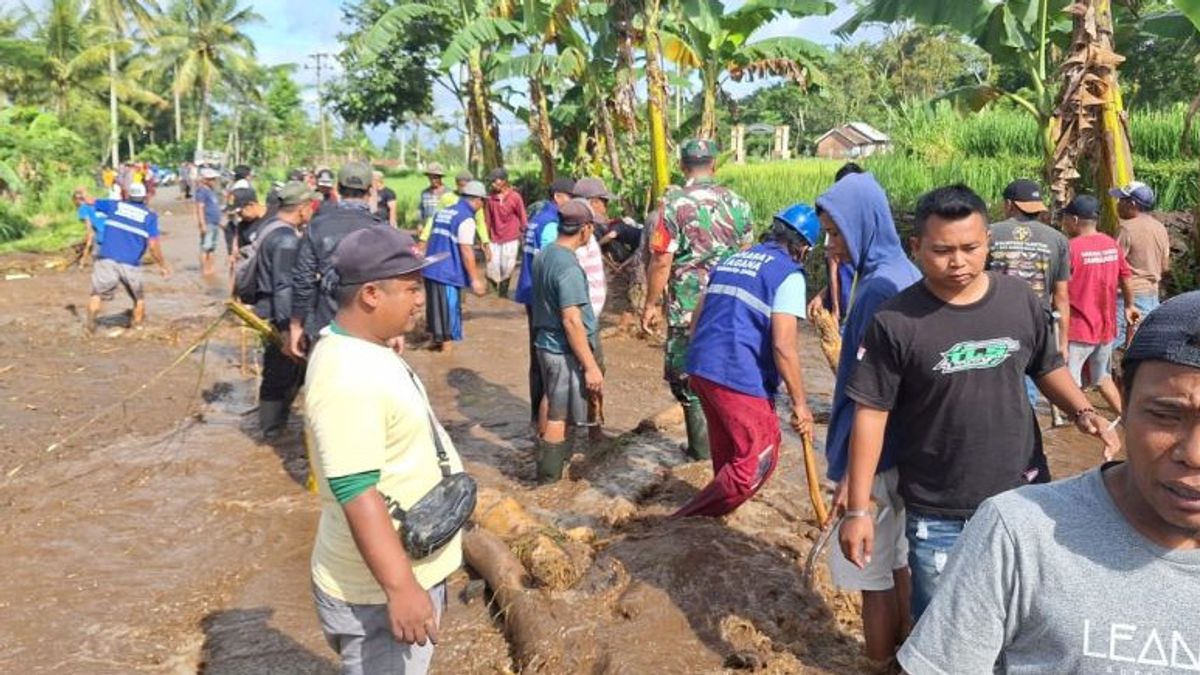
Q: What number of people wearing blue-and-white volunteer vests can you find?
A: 4